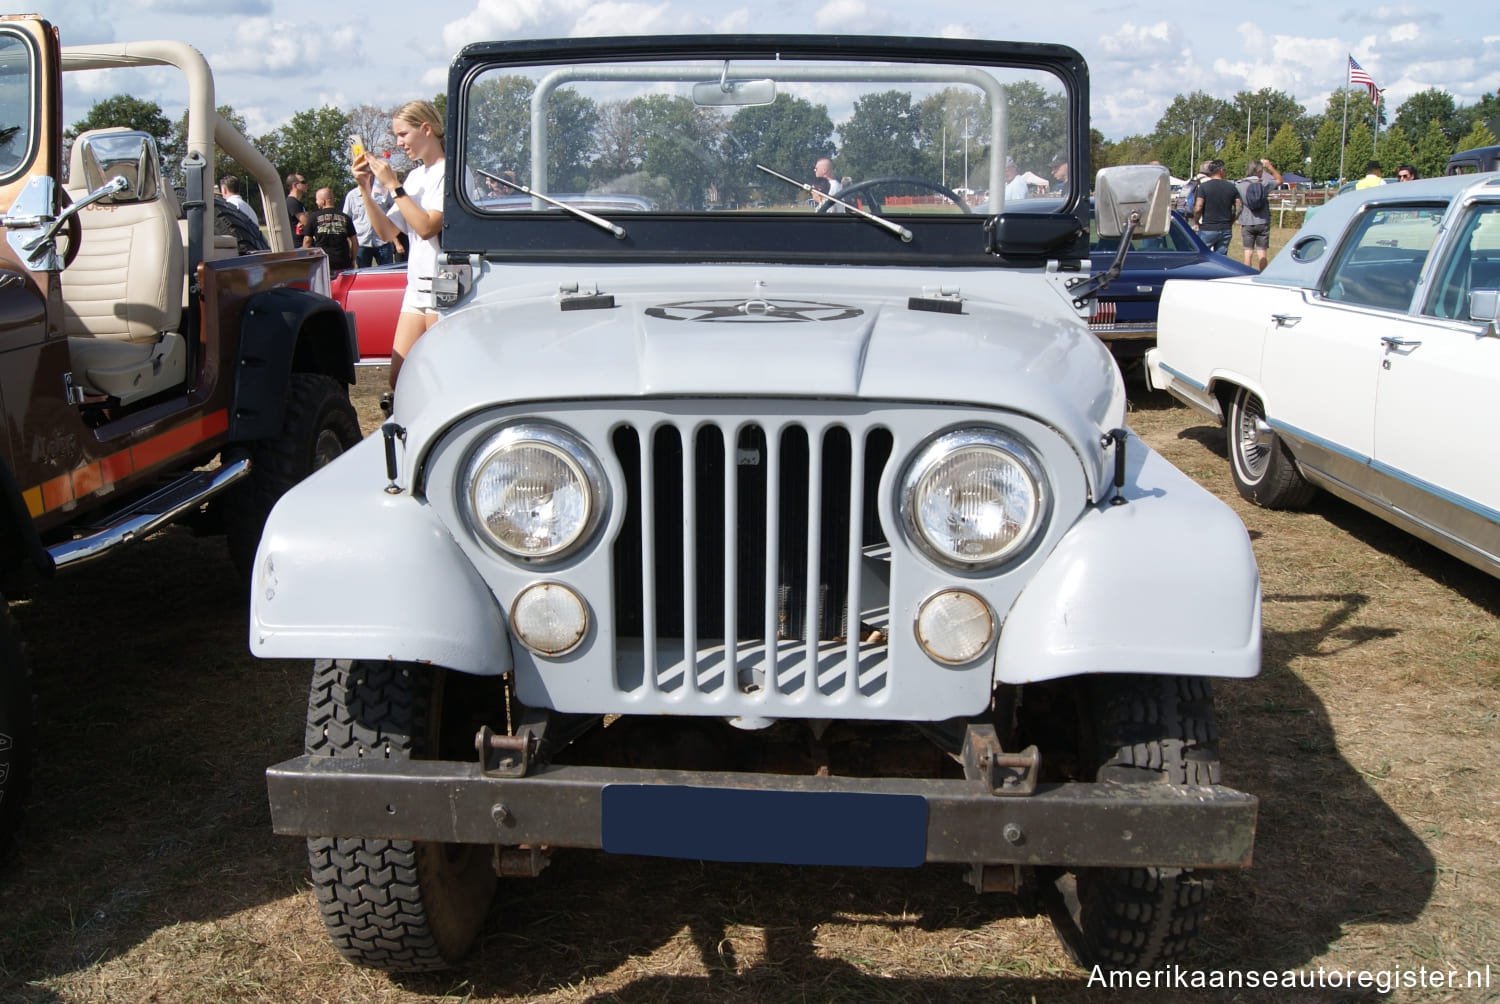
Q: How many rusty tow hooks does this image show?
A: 2